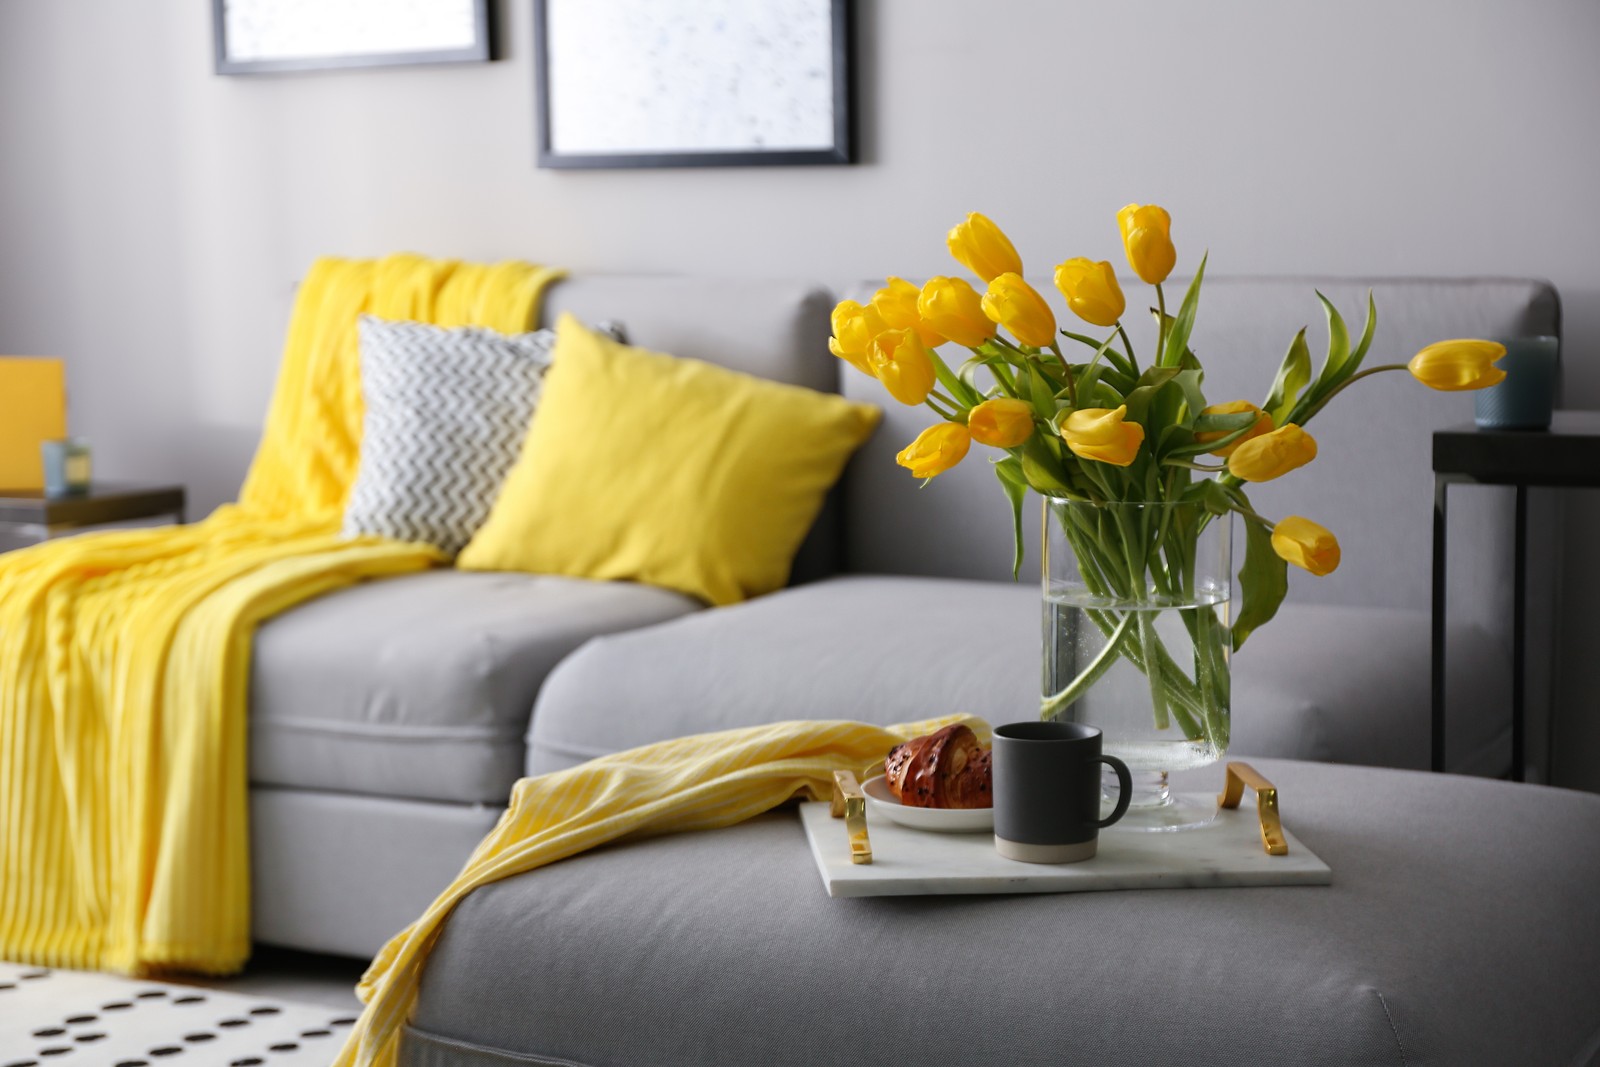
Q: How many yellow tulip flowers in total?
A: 15